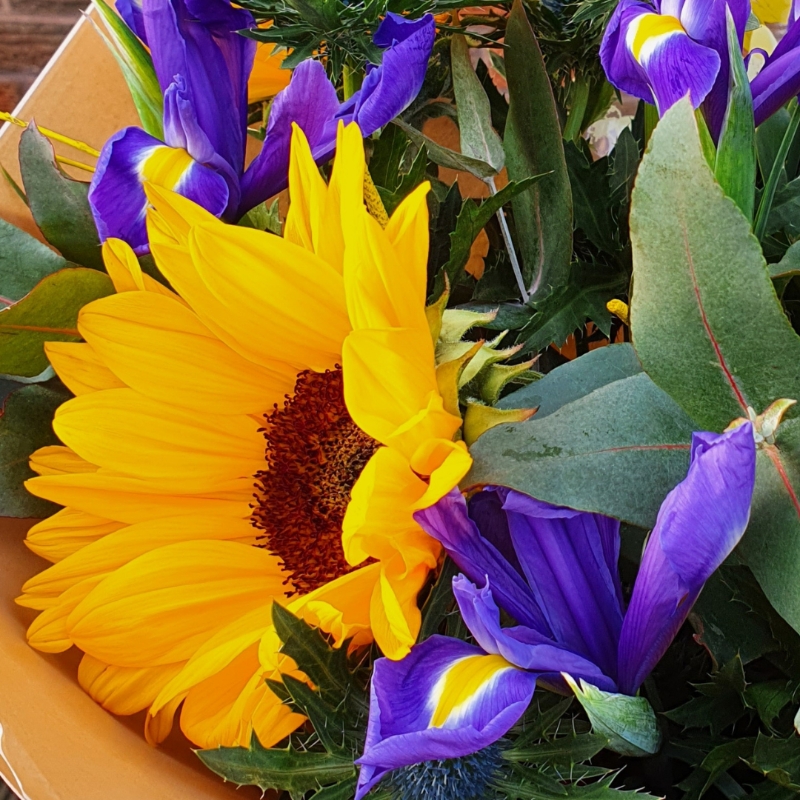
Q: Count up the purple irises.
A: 3